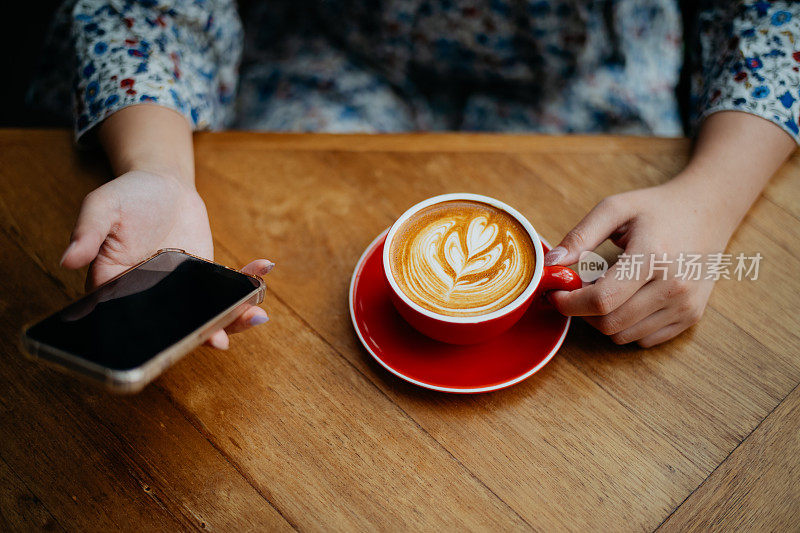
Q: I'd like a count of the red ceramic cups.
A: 1